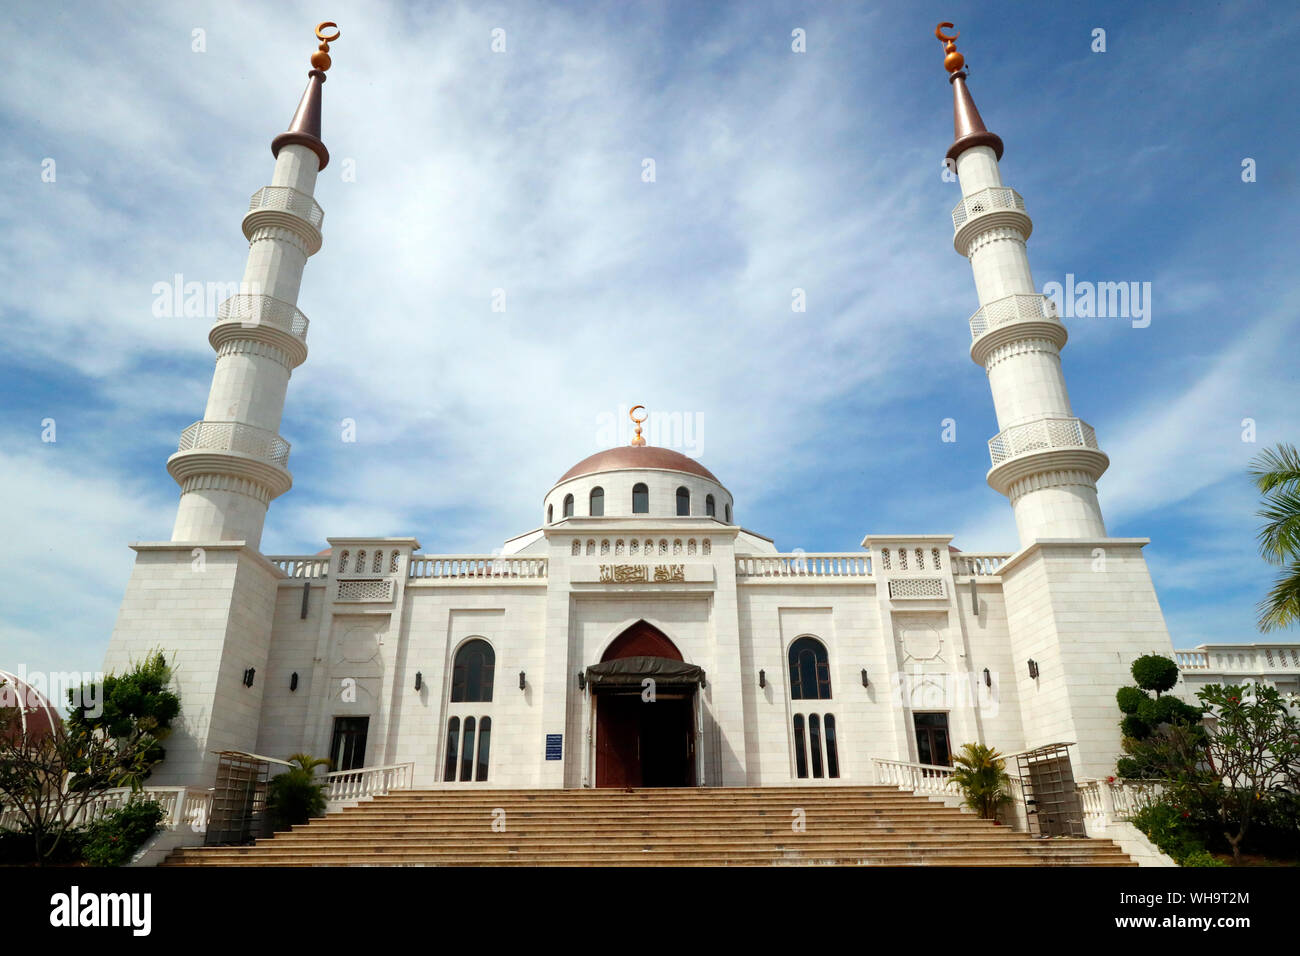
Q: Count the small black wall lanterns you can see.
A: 10